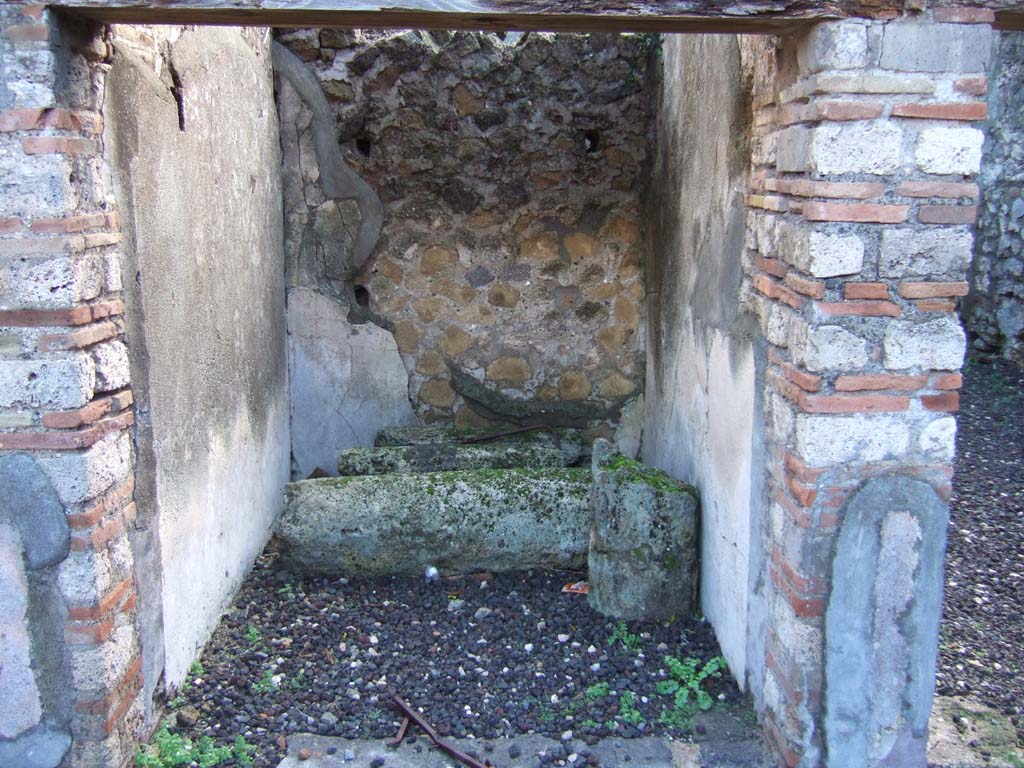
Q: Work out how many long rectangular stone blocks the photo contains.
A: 3